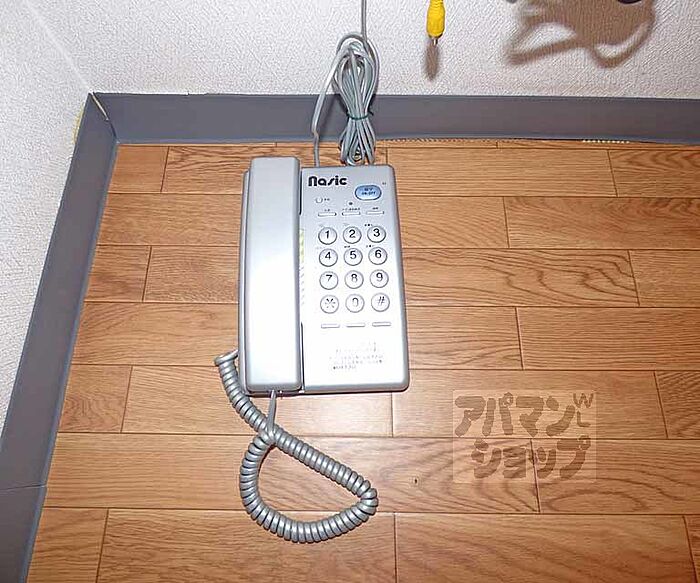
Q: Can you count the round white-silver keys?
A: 12